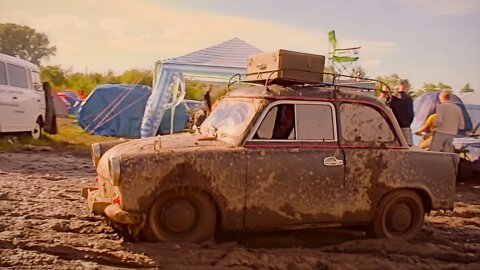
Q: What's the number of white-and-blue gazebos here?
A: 1